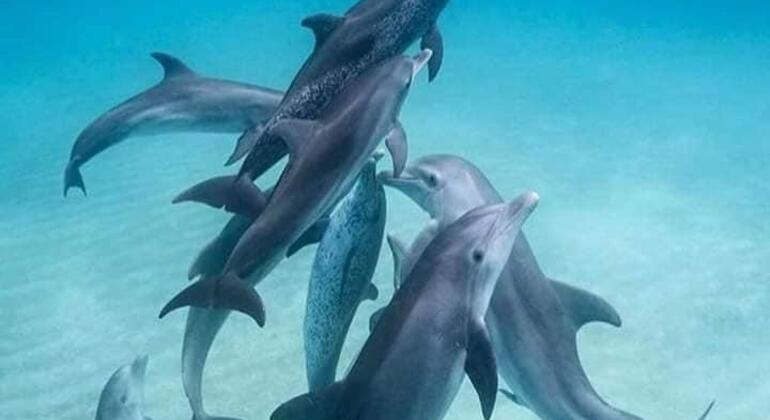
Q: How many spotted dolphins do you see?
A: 2